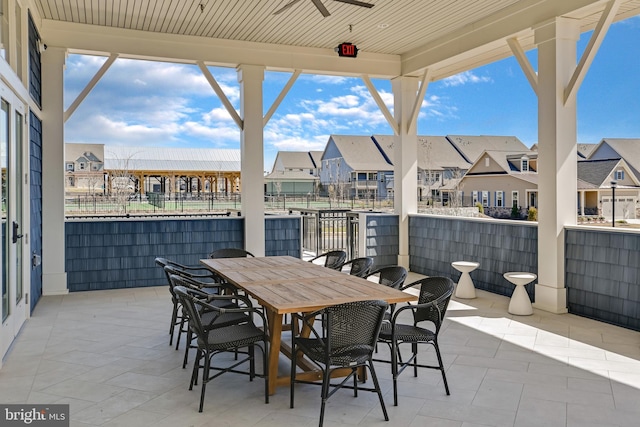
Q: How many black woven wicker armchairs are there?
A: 10